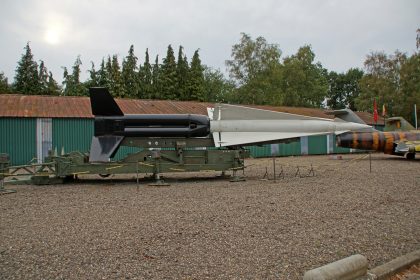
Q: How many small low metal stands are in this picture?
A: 4